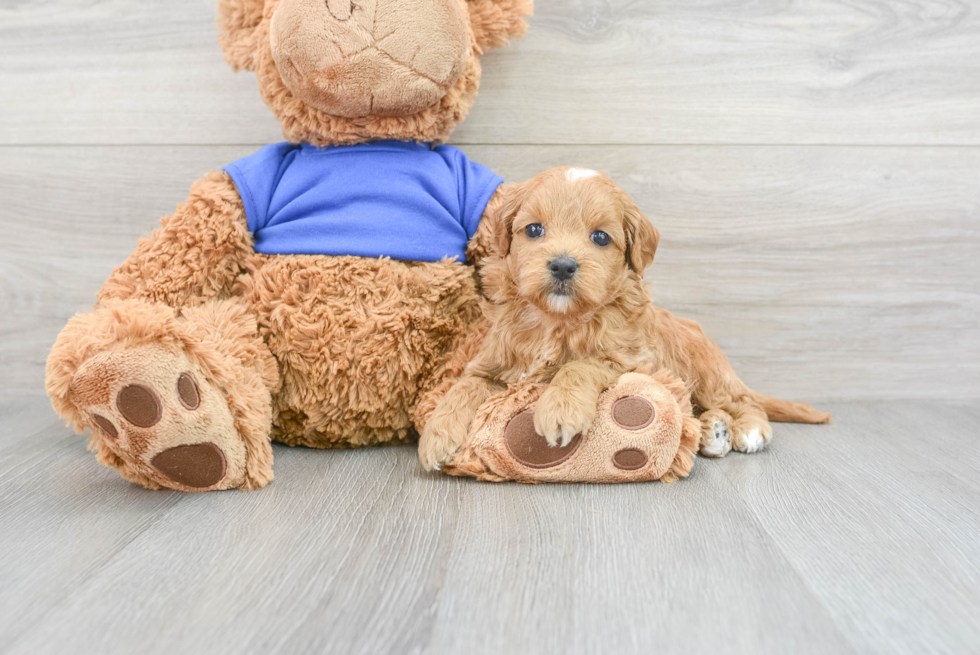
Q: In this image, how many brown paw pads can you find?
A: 7